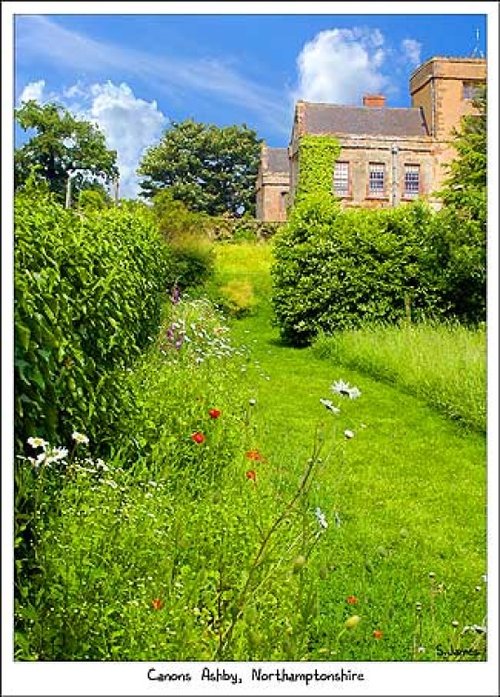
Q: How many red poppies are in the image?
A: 7